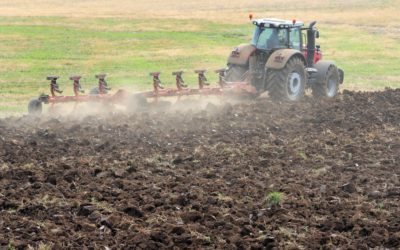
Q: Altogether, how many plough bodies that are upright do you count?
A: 7